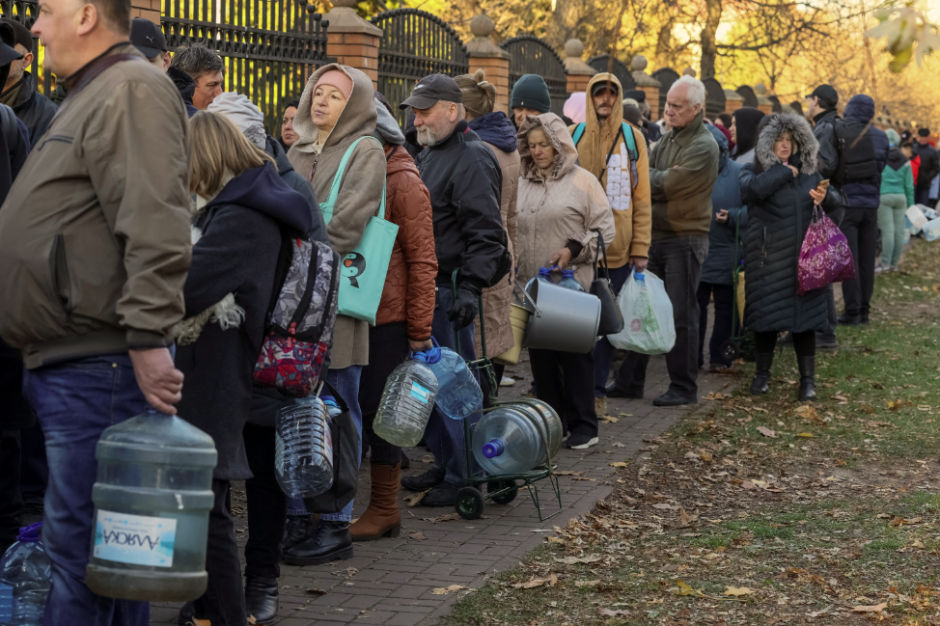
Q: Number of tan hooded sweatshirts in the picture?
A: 1